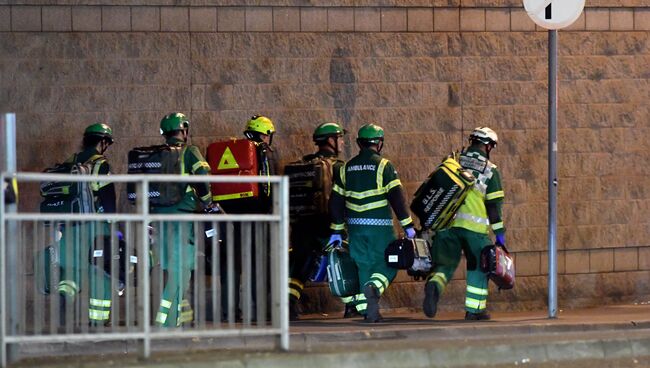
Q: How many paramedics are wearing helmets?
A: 6